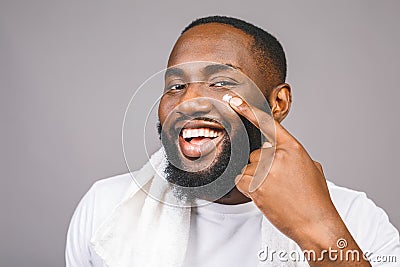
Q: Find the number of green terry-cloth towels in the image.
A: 0